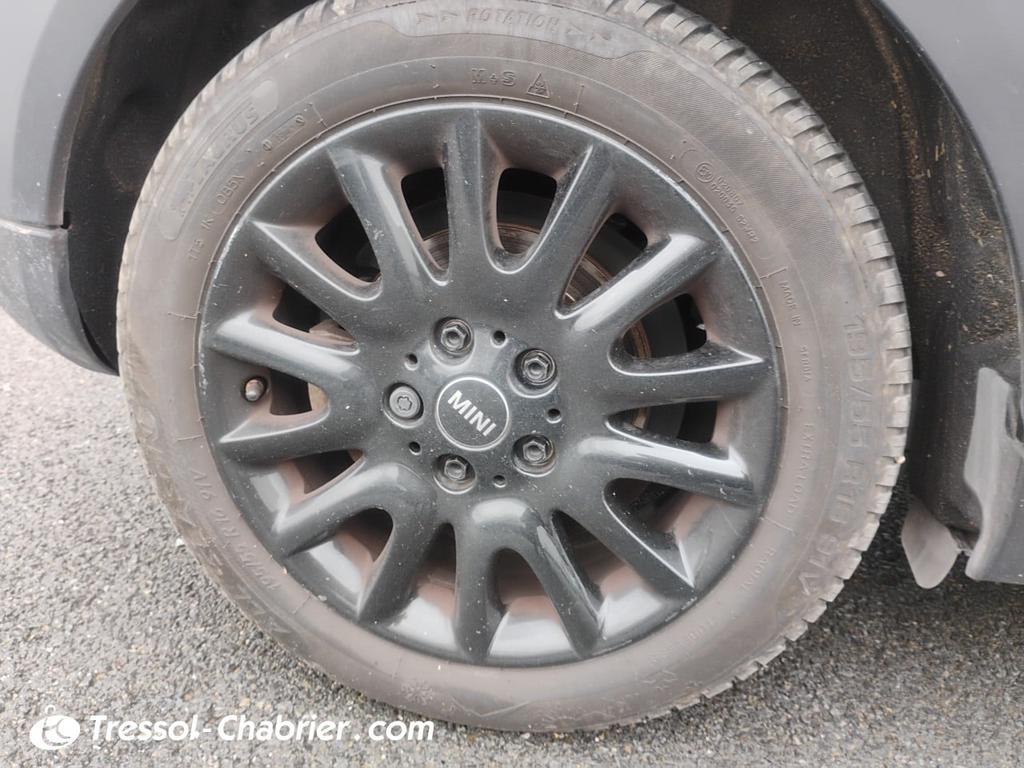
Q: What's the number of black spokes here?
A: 14